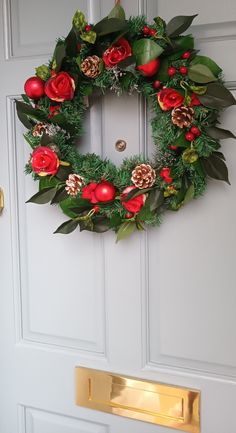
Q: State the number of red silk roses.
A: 5